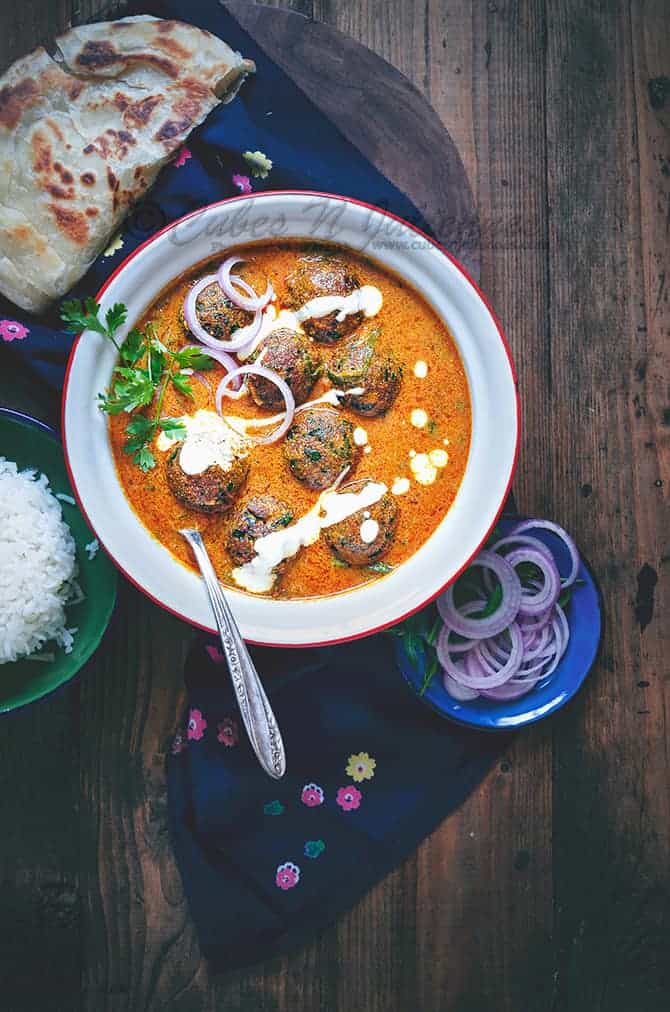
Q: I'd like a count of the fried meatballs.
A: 8